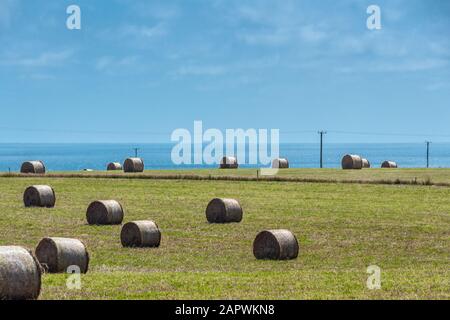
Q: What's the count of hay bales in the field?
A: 15